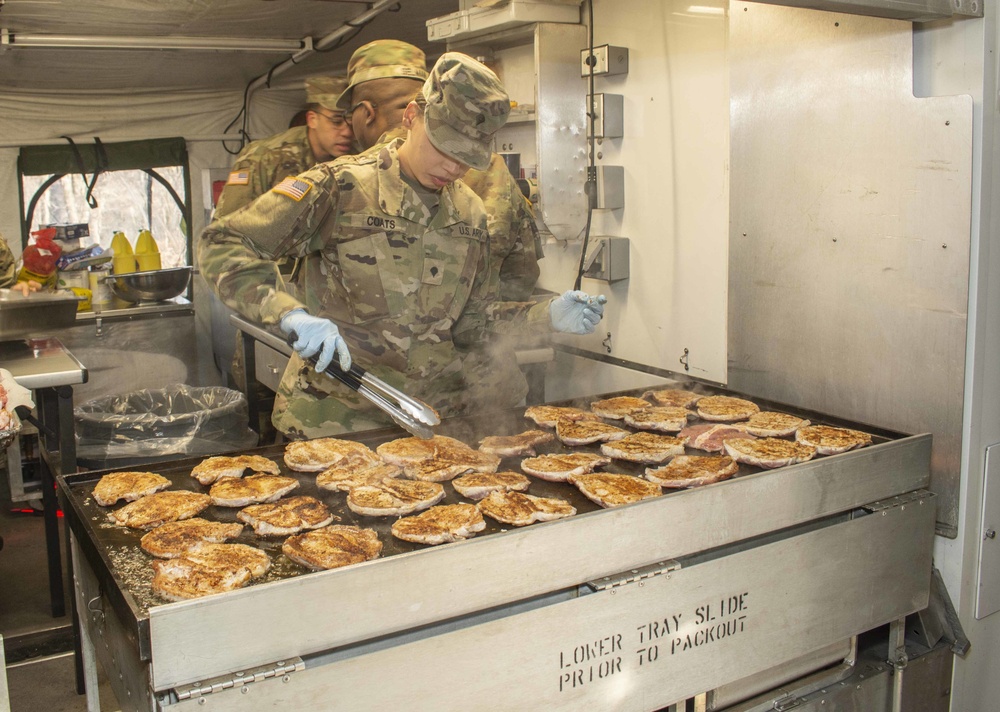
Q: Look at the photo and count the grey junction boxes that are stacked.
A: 4